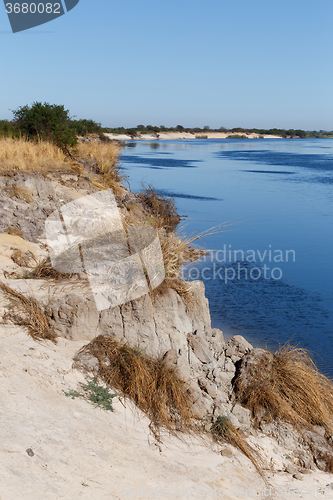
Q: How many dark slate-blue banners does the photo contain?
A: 1